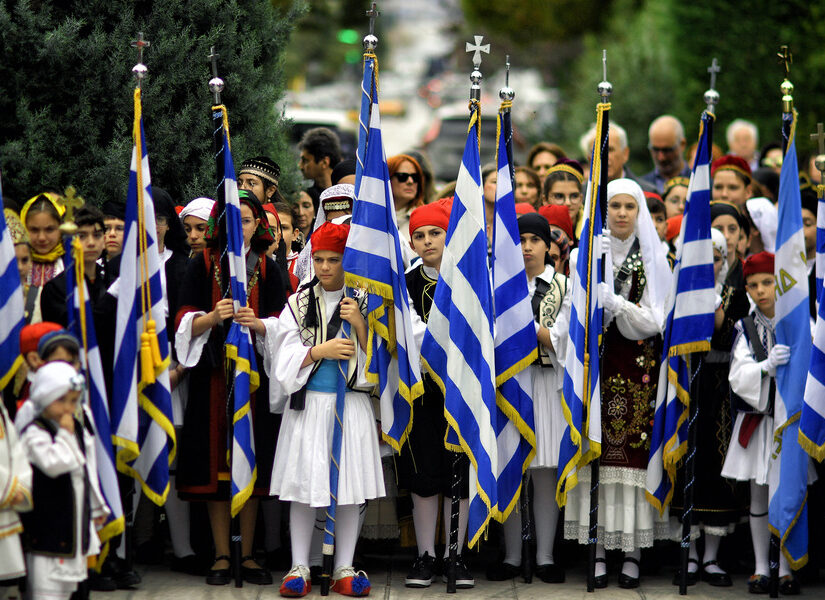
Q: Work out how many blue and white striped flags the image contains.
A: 10